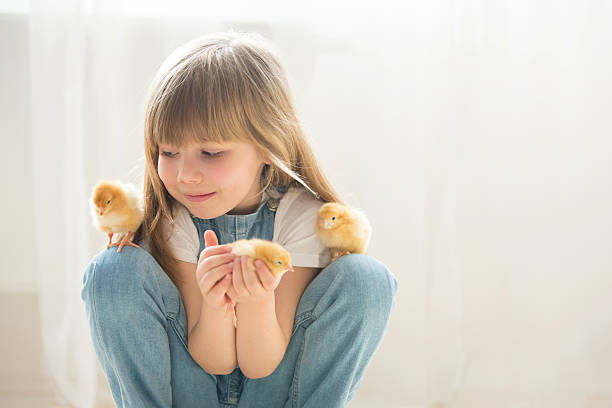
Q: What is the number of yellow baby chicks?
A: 3